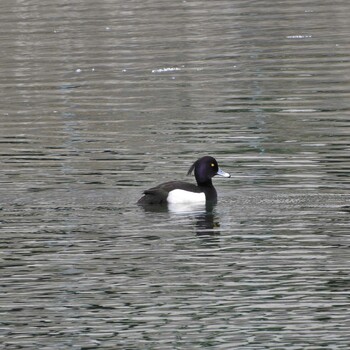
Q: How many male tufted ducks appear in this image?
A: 1